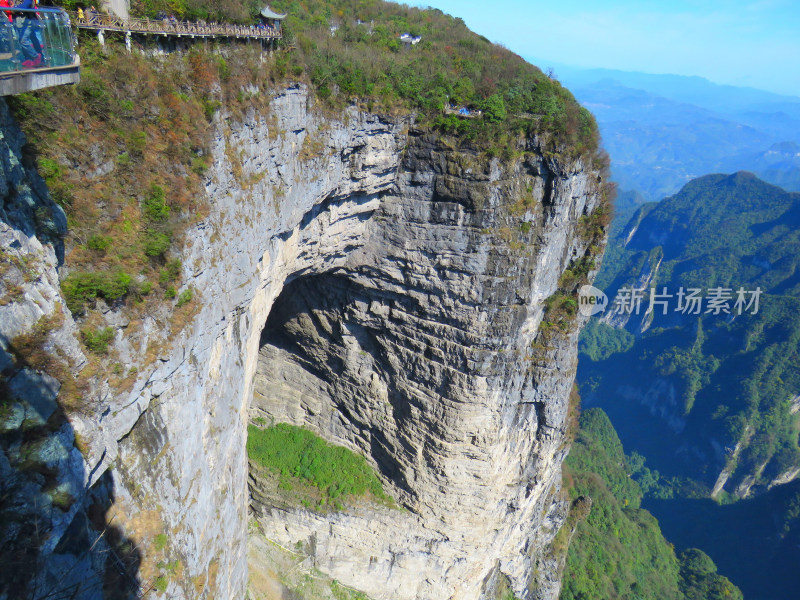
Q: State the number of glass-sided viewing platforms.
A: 1